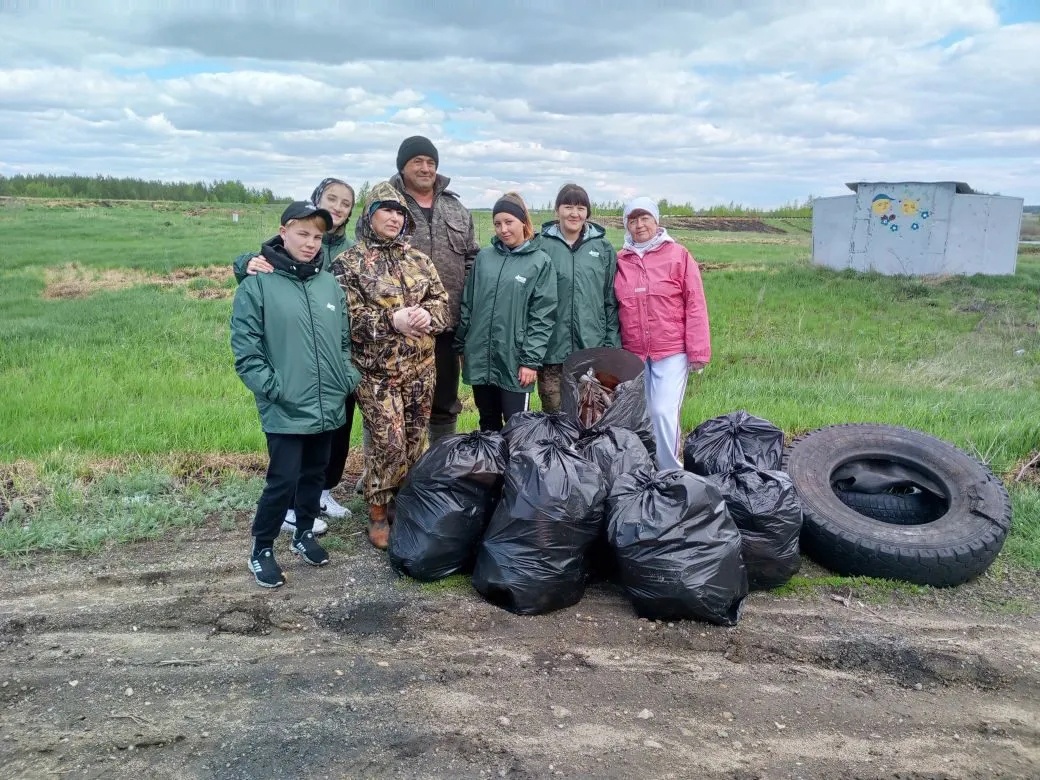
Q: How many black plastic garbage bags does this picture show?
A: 8